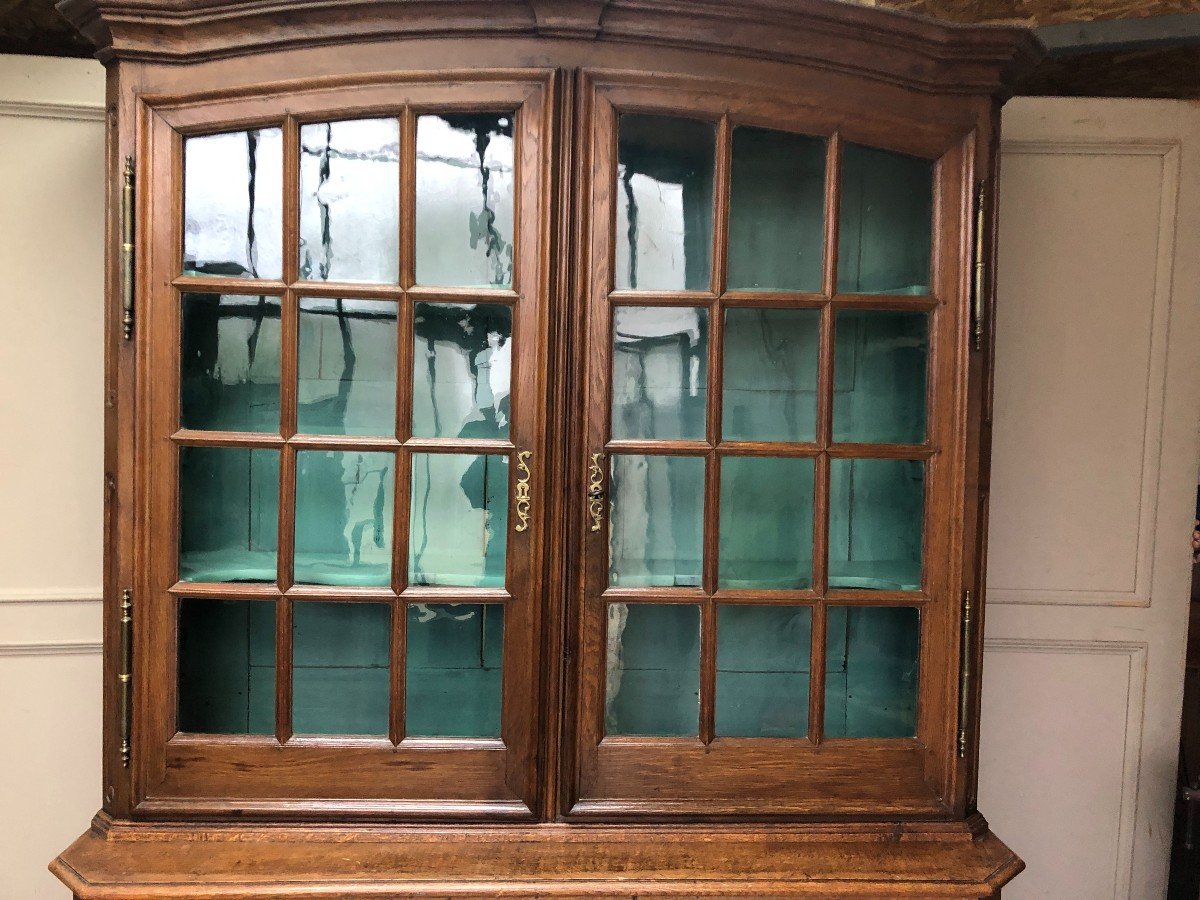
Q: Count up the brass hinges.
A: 4